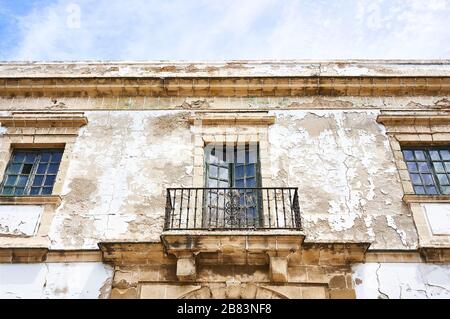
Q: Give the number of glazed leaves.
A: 6